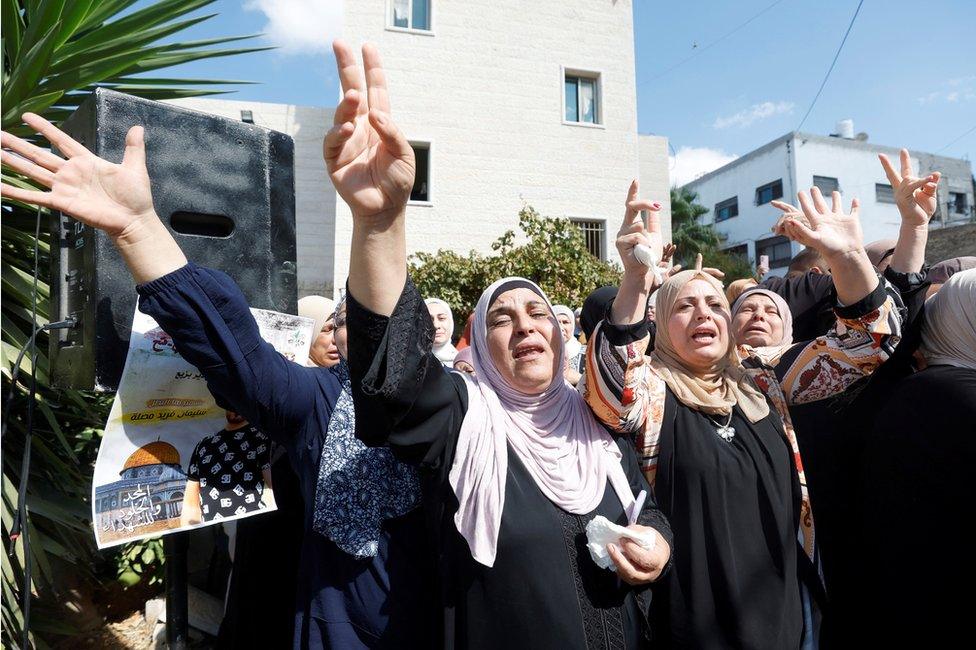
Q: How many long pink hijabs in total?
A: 1